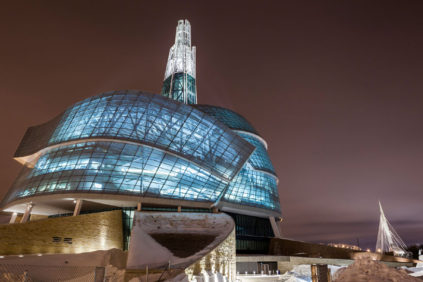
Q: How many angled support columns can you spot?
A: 4